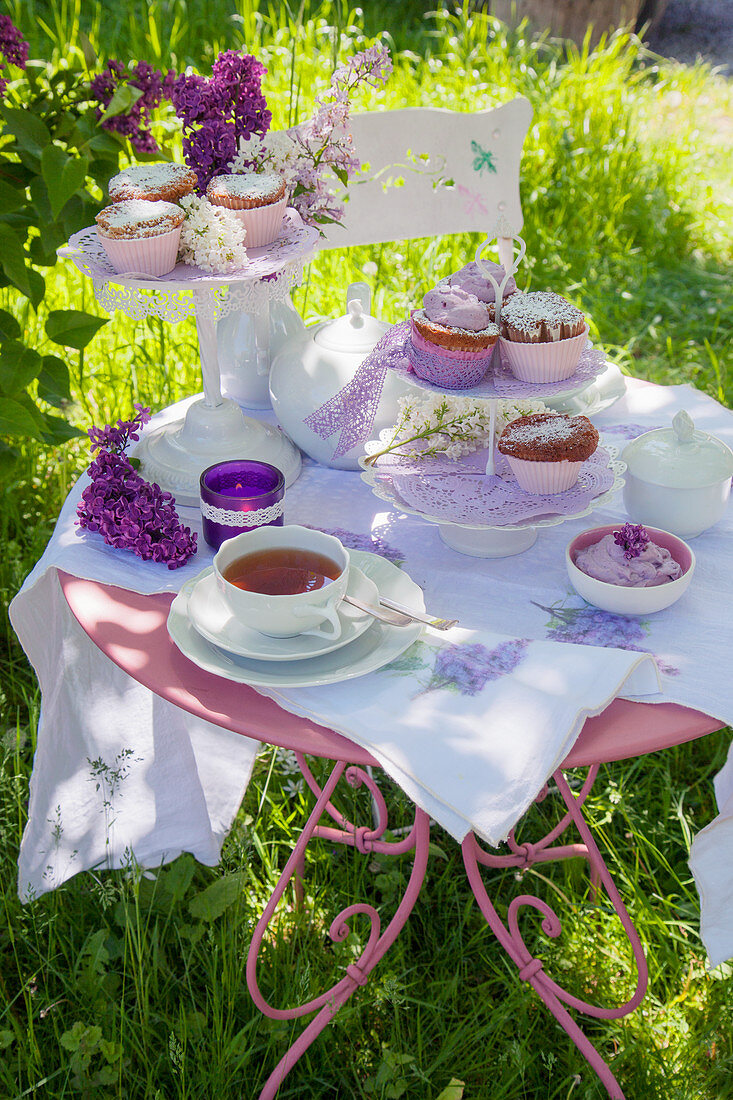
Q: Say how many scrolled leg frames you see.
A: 4